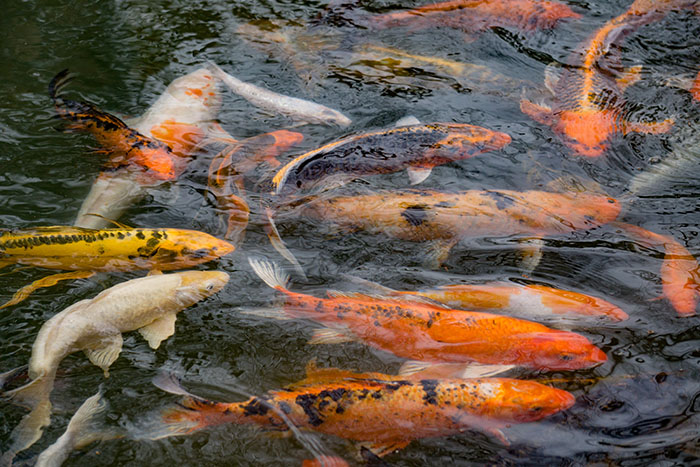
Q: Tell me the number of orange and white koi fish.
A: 2